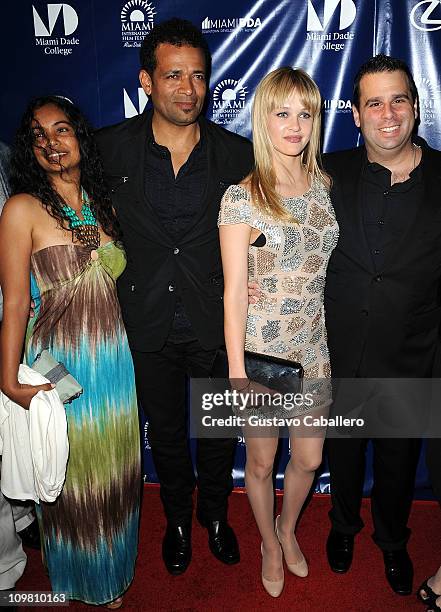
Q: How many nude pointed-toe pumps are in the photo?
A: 2